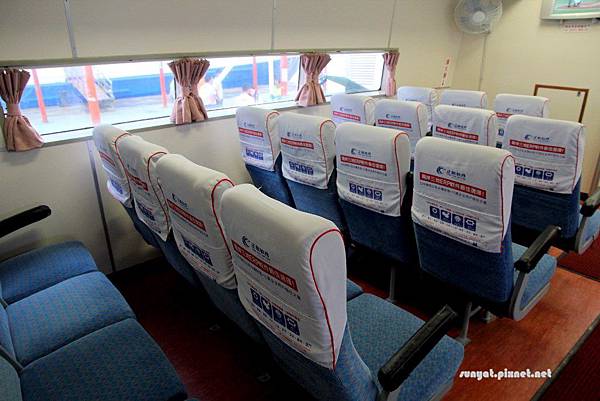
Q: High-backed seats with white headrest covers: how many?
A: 15